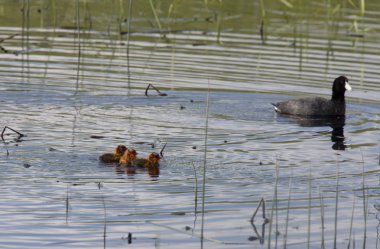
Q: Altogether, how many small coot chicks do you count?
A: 3